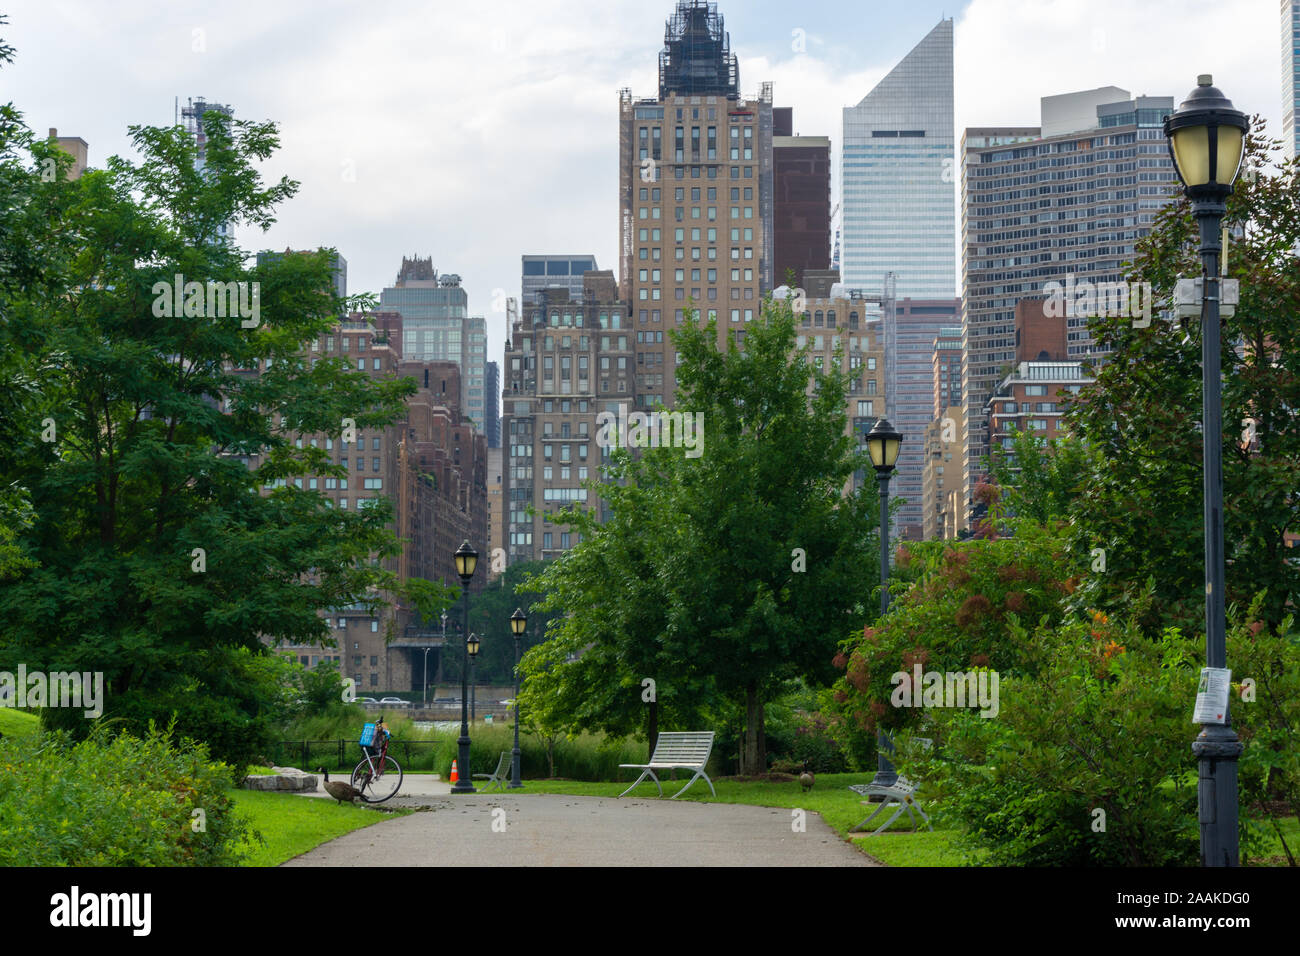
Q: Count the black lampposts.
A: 5